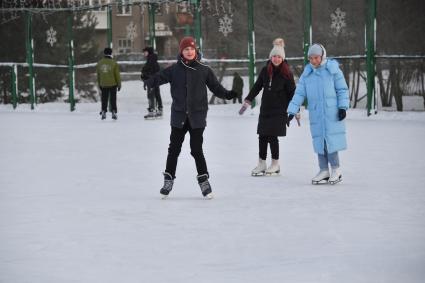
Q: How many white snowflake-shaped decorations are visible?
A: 4